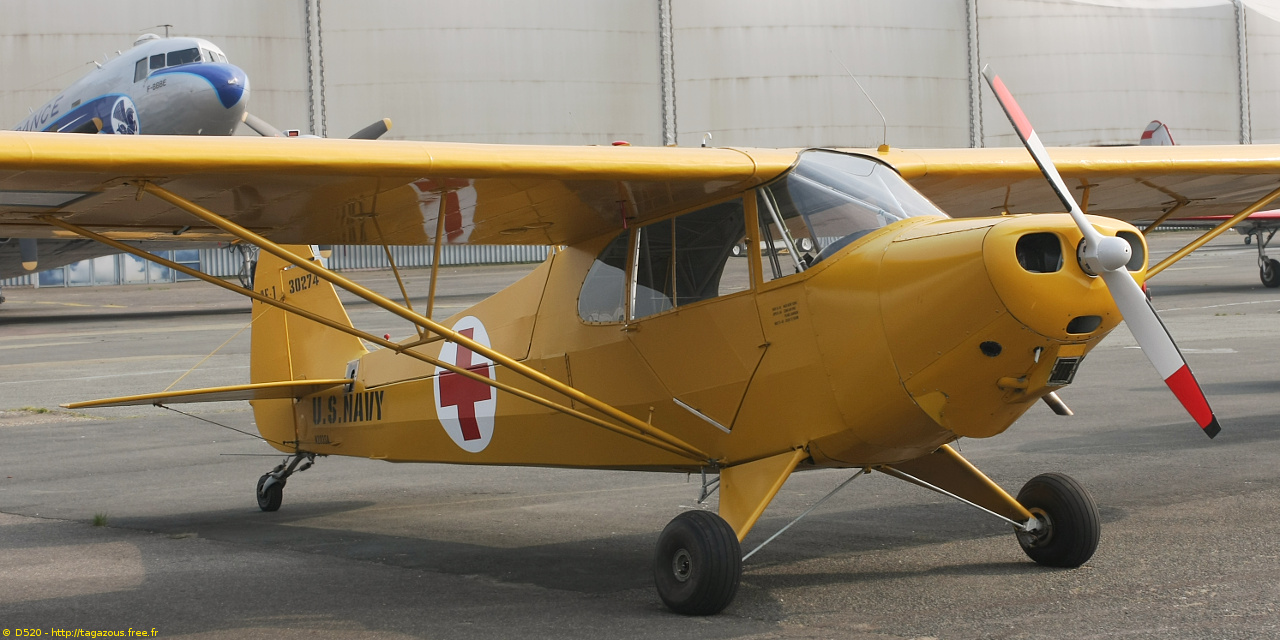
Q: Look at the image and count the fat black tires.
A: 2